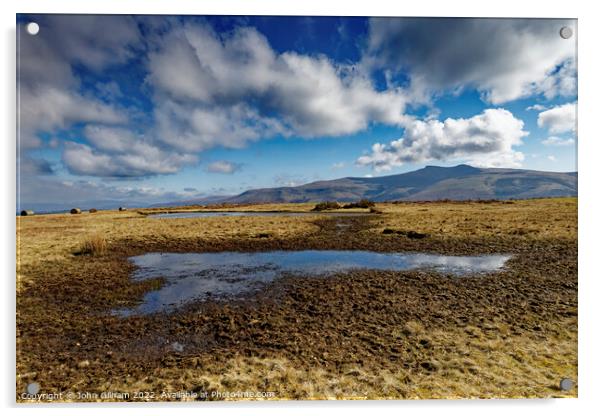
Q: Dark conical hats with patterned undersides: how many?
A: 0